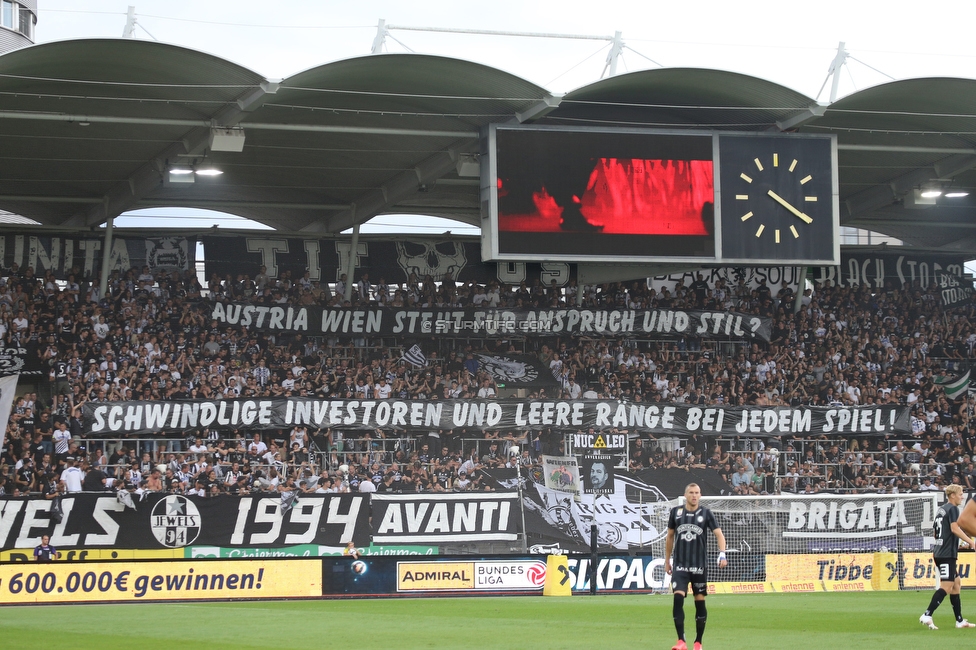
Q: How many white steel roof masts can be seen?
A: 4